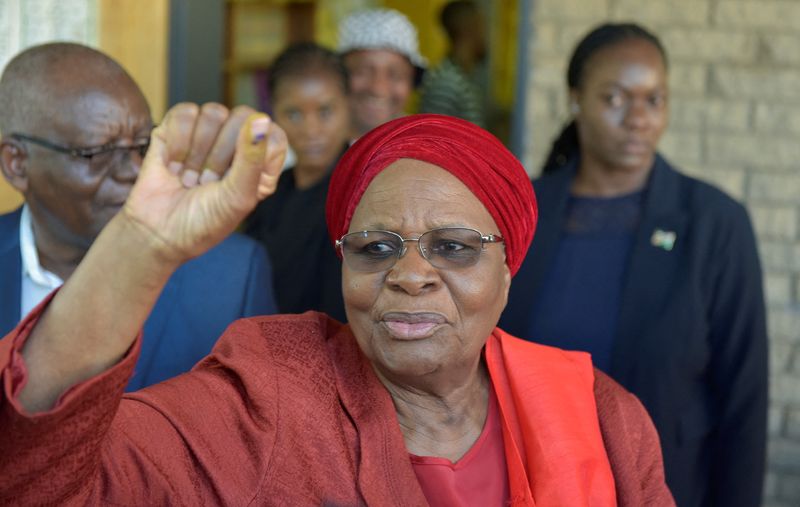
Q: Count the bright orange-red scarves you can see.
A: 1